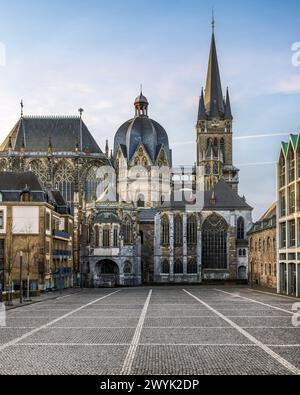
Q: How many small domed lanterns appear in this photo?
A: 1